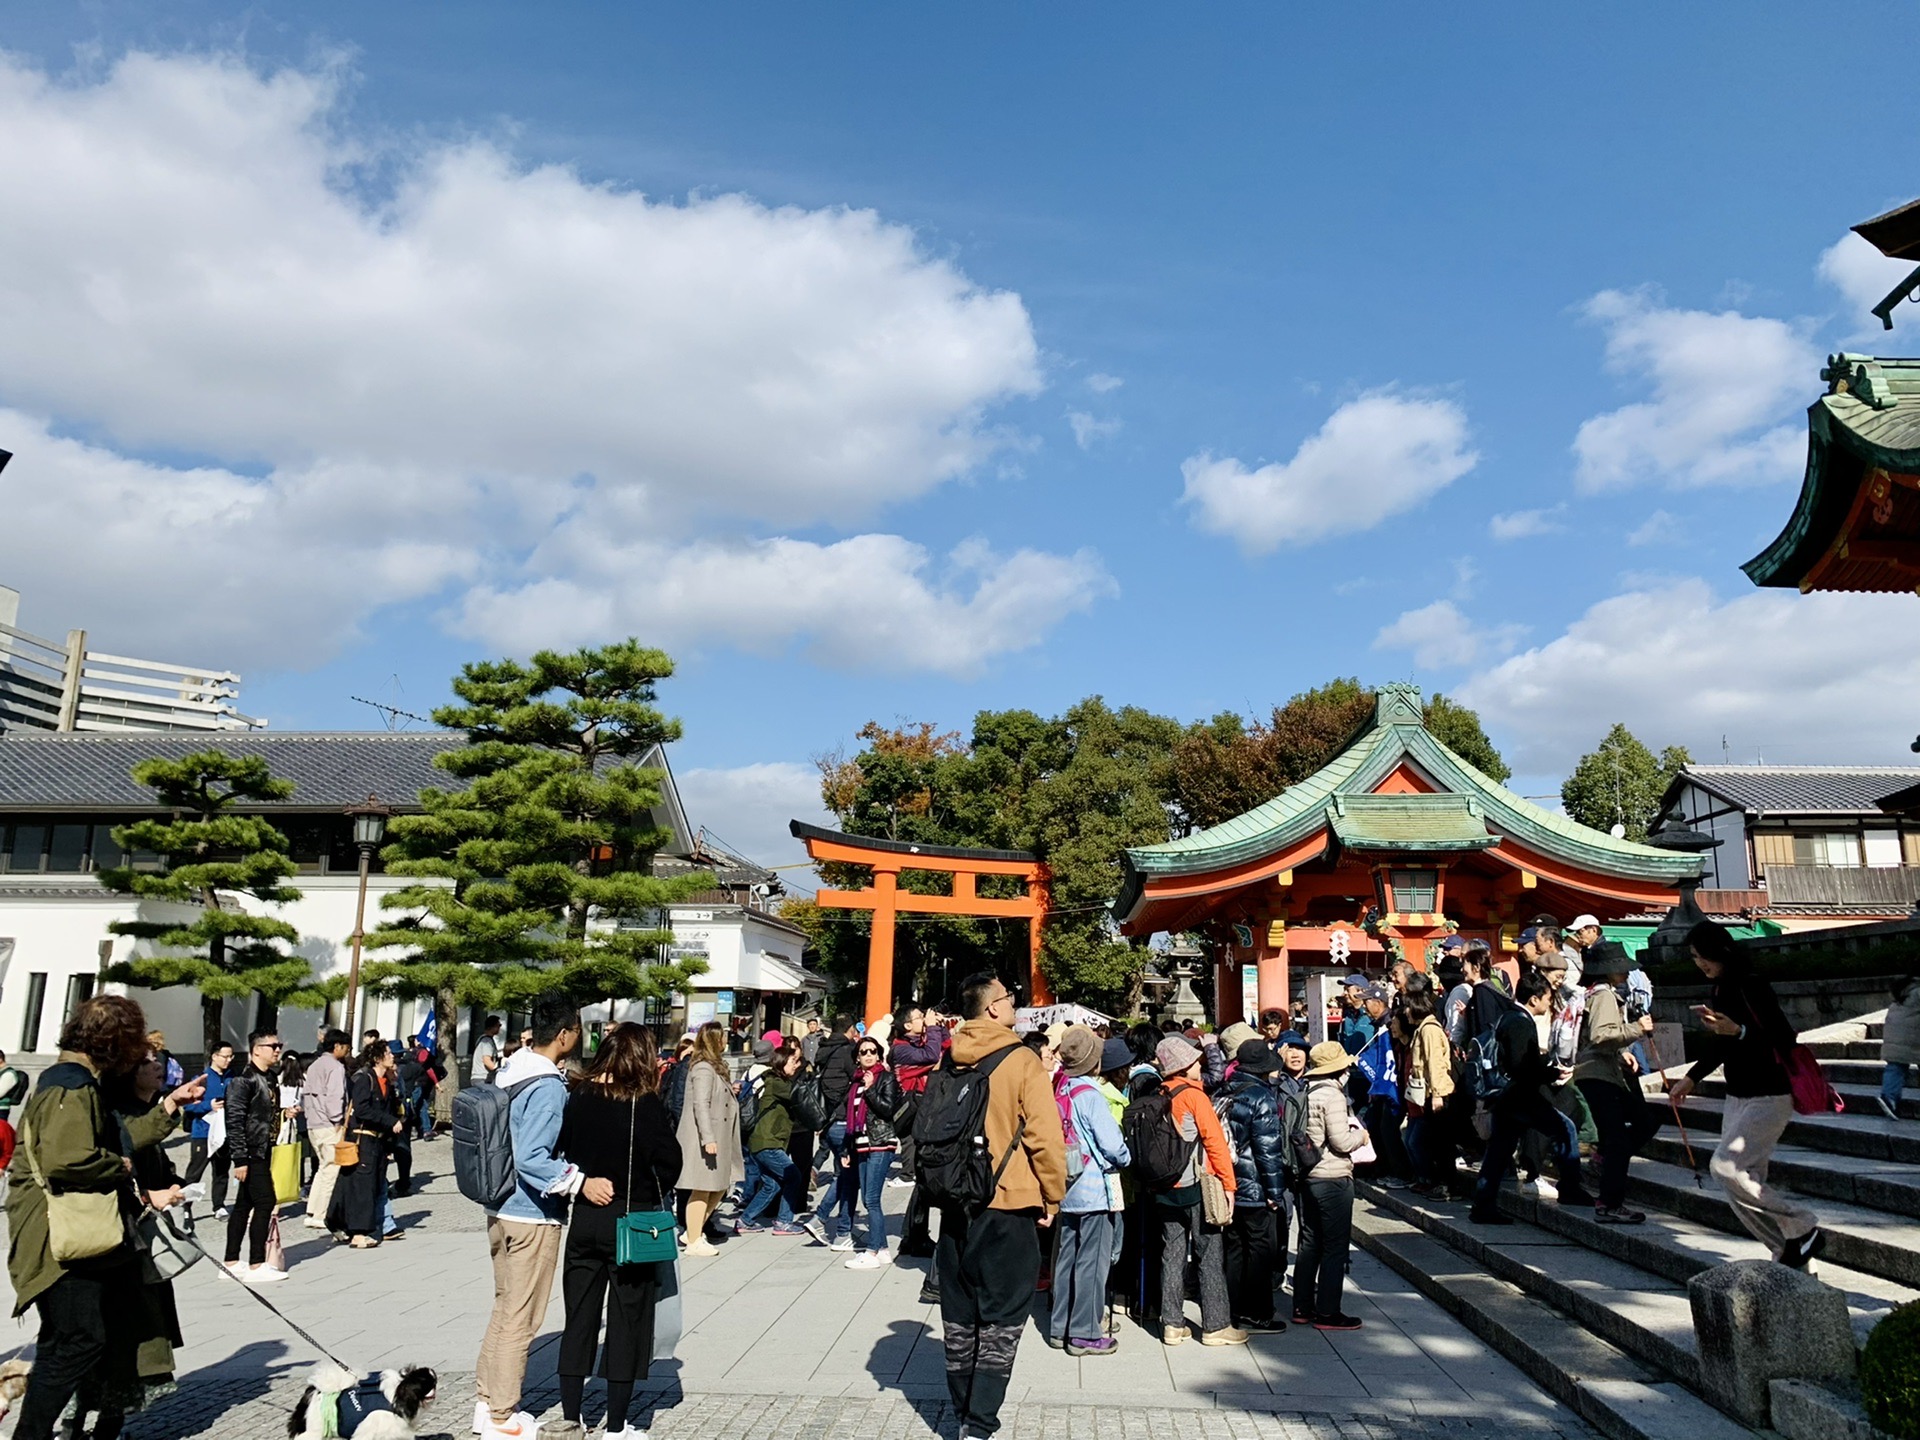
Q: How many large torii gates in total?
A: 1